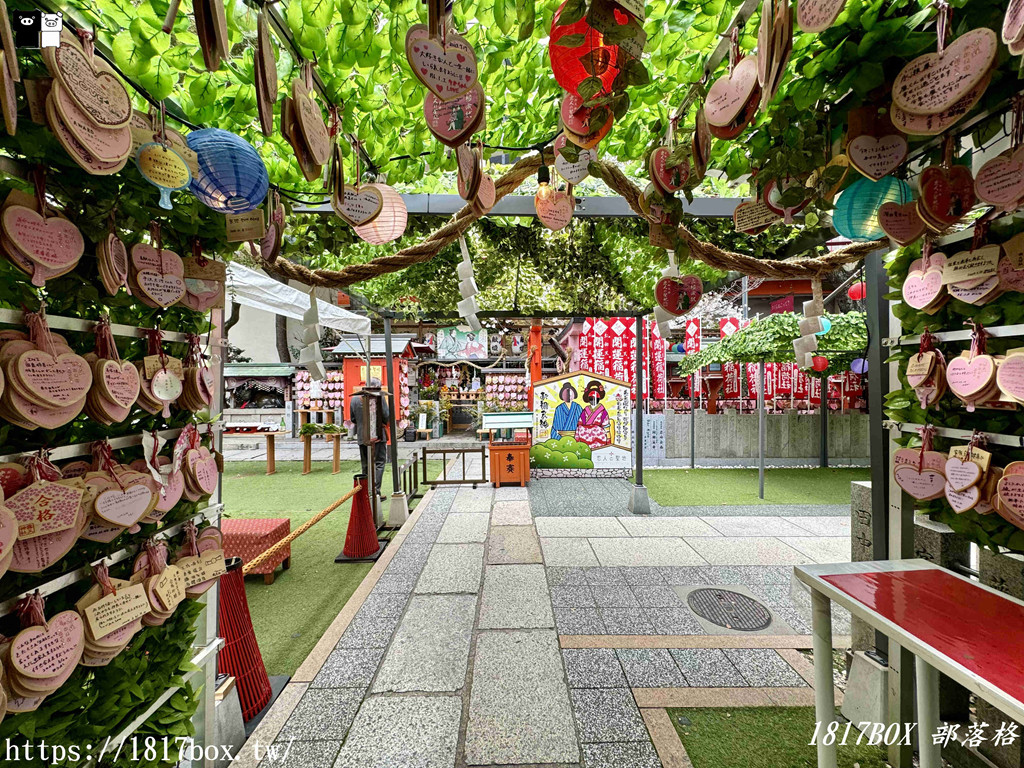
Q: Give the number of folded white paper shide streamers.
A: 4